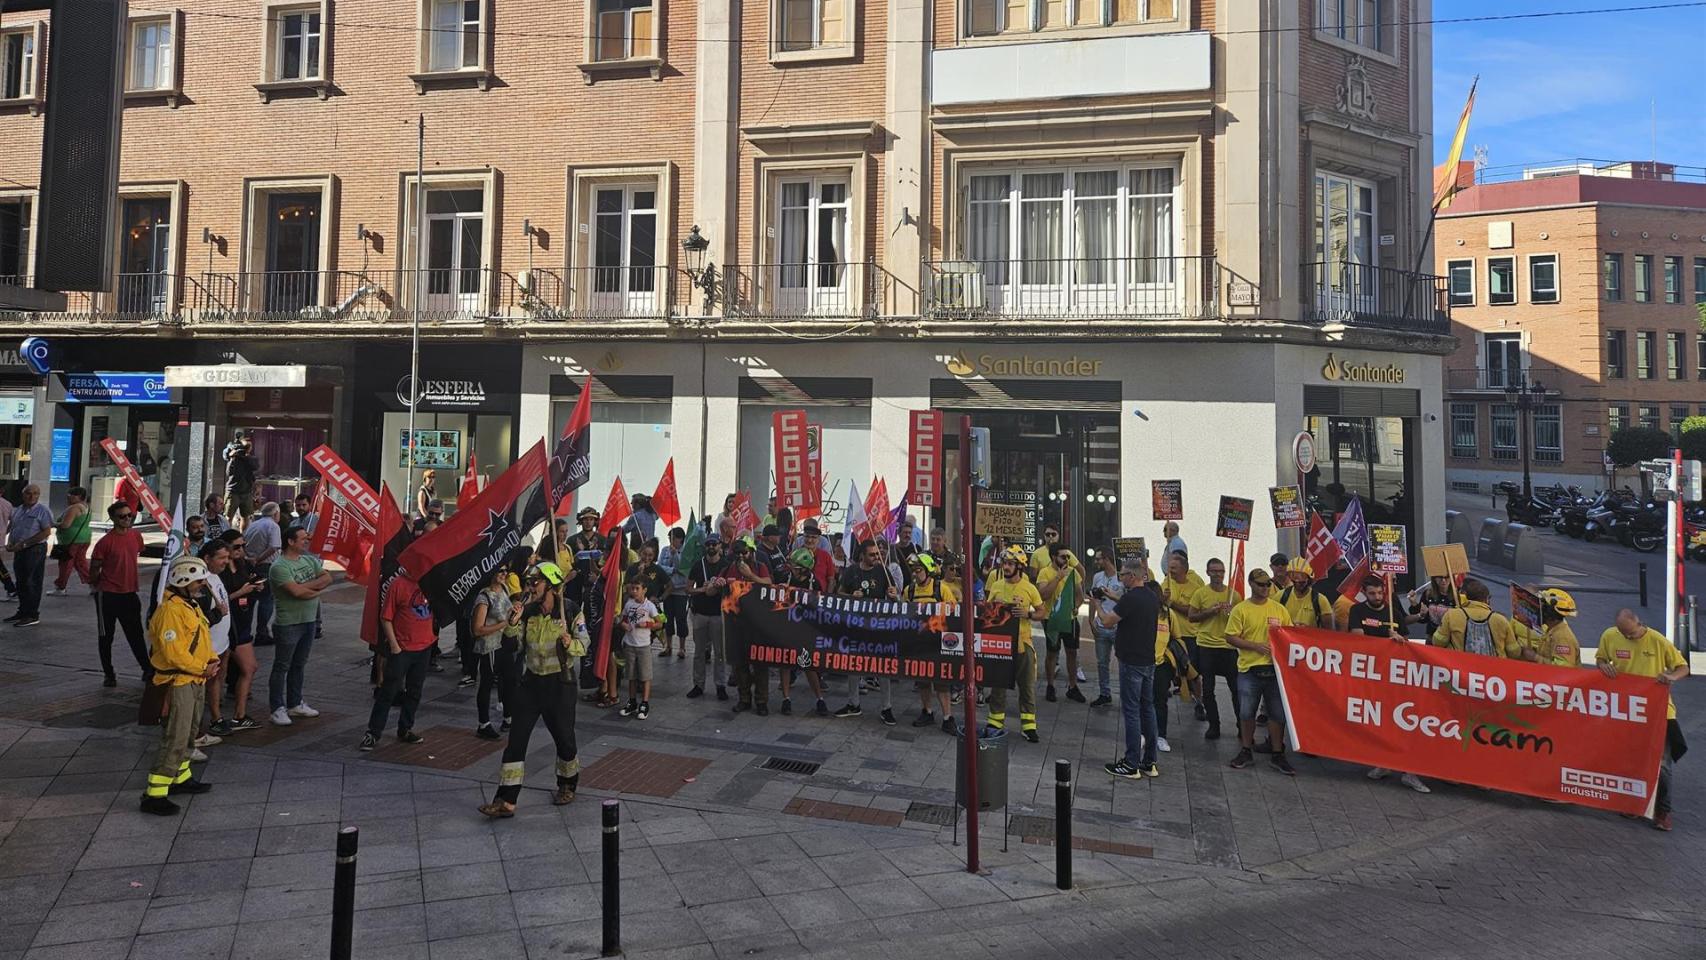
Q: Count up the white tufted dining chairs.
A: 0